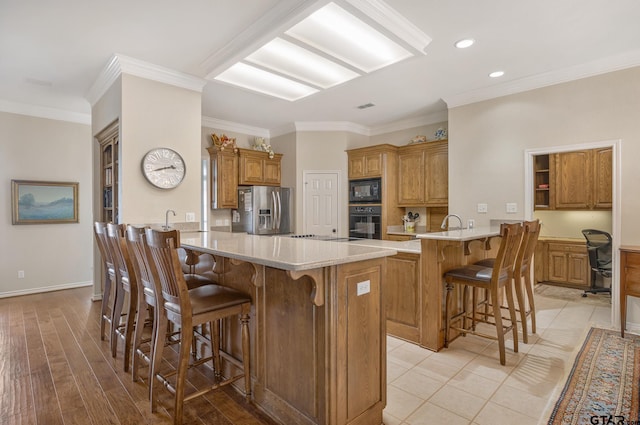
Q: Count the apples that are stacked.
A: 0